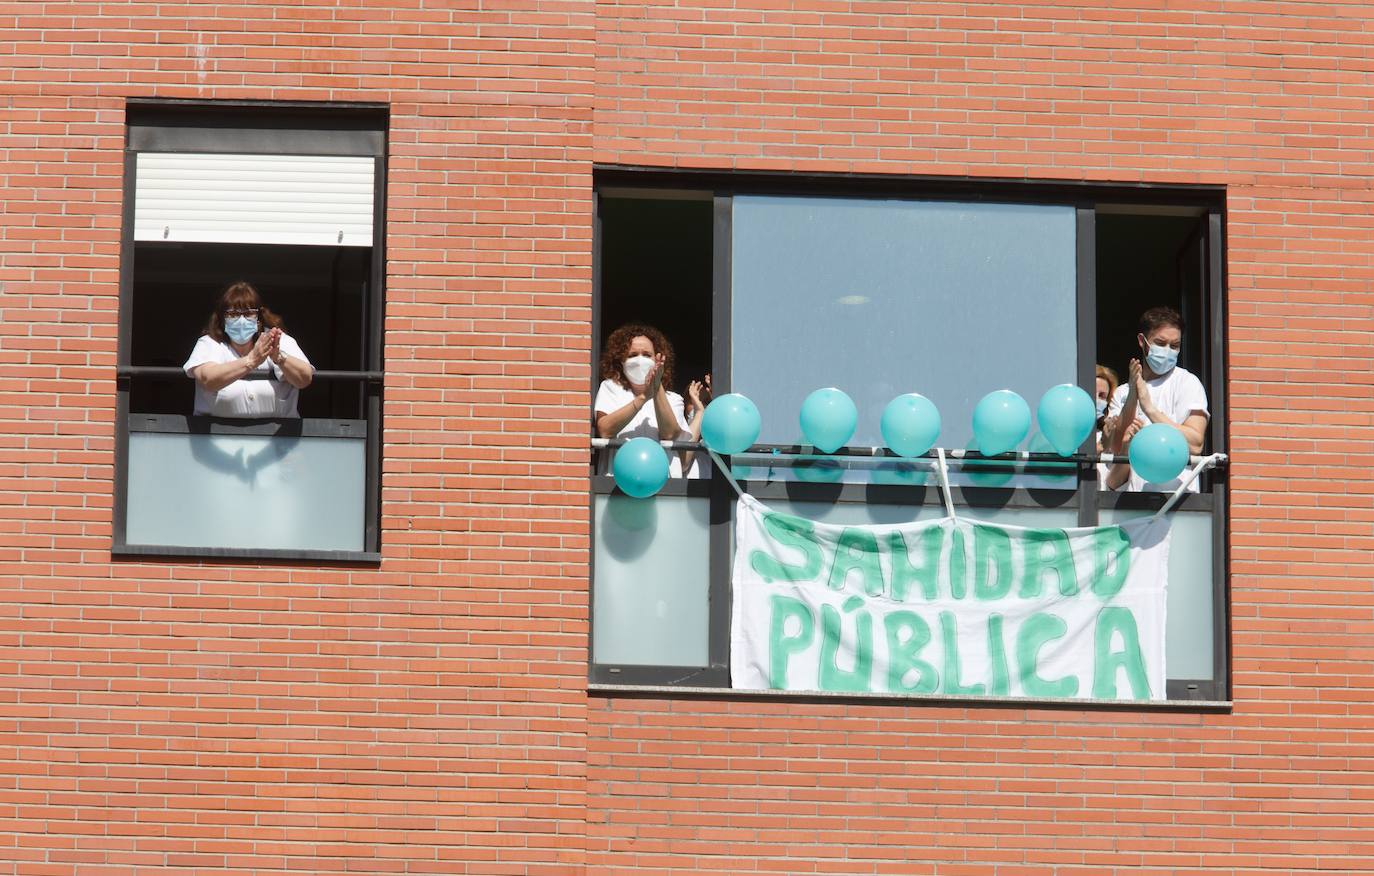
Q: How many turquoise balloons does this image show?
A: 7